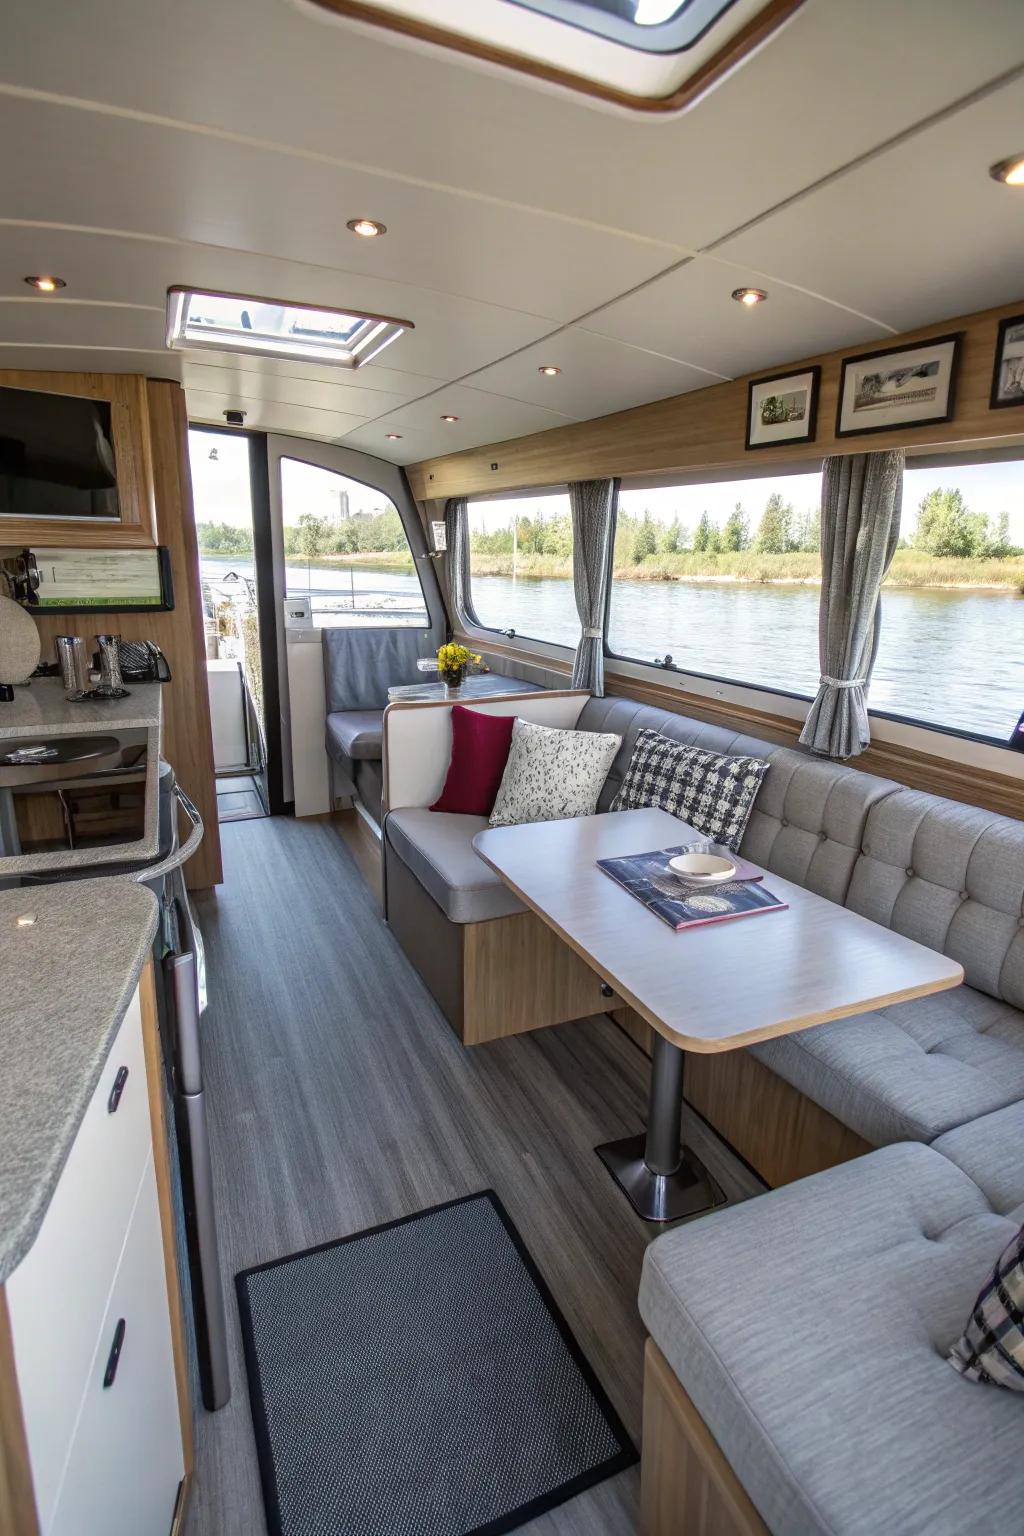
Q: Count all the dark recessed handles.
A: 2